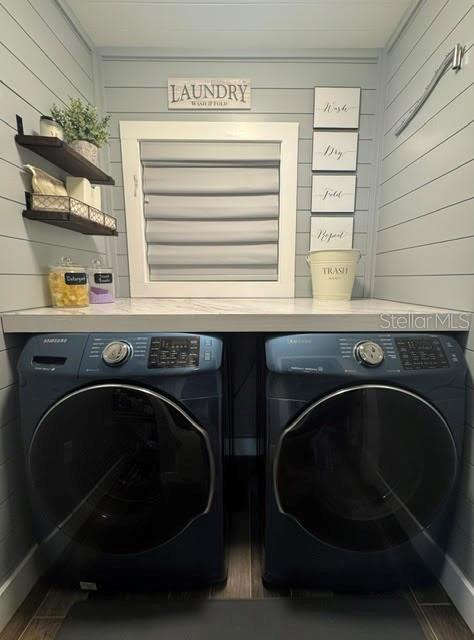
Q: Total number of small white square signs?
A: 4